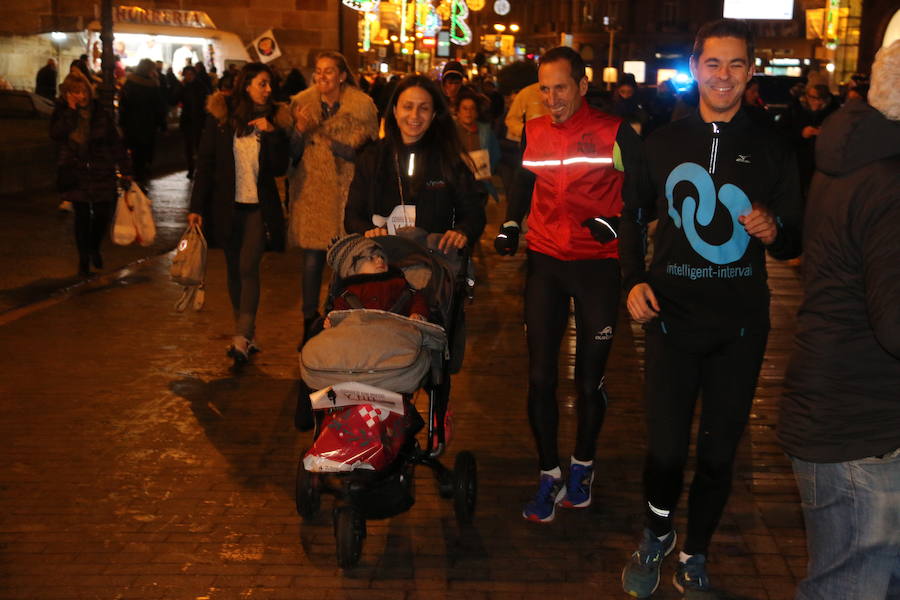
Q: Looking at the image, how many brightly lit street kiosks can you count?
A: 1